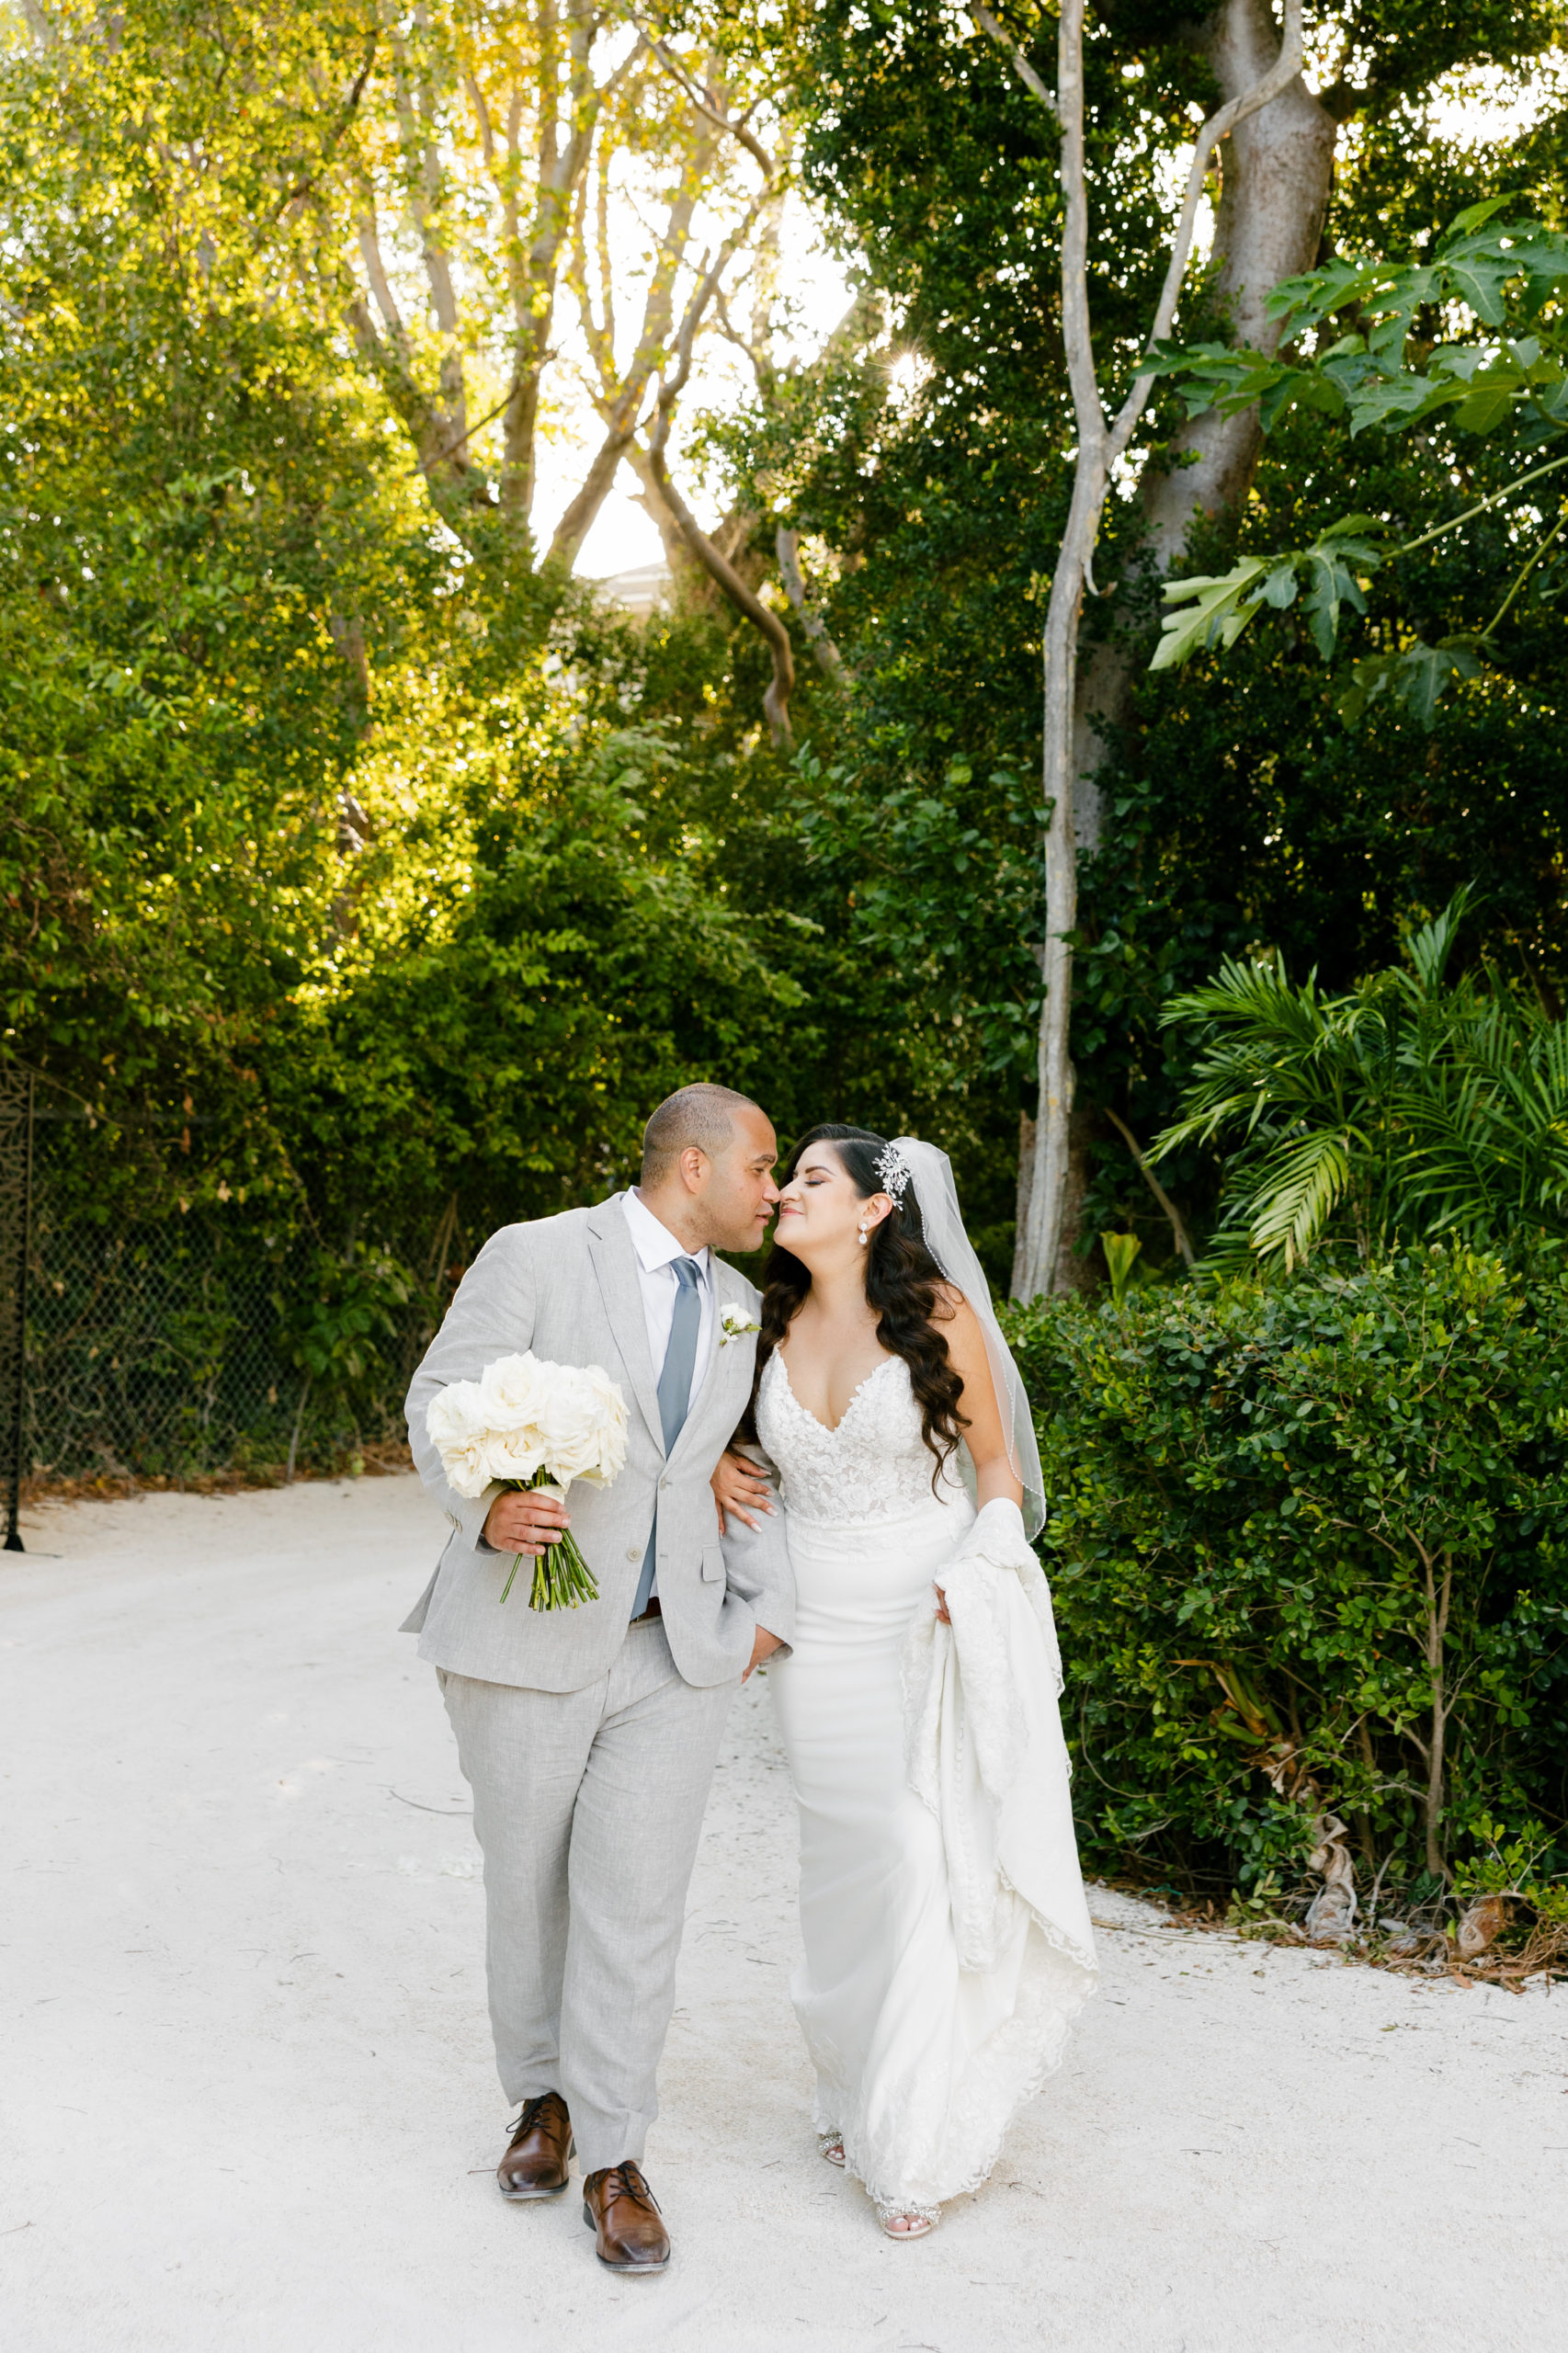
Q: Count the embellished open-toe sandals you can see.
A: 2